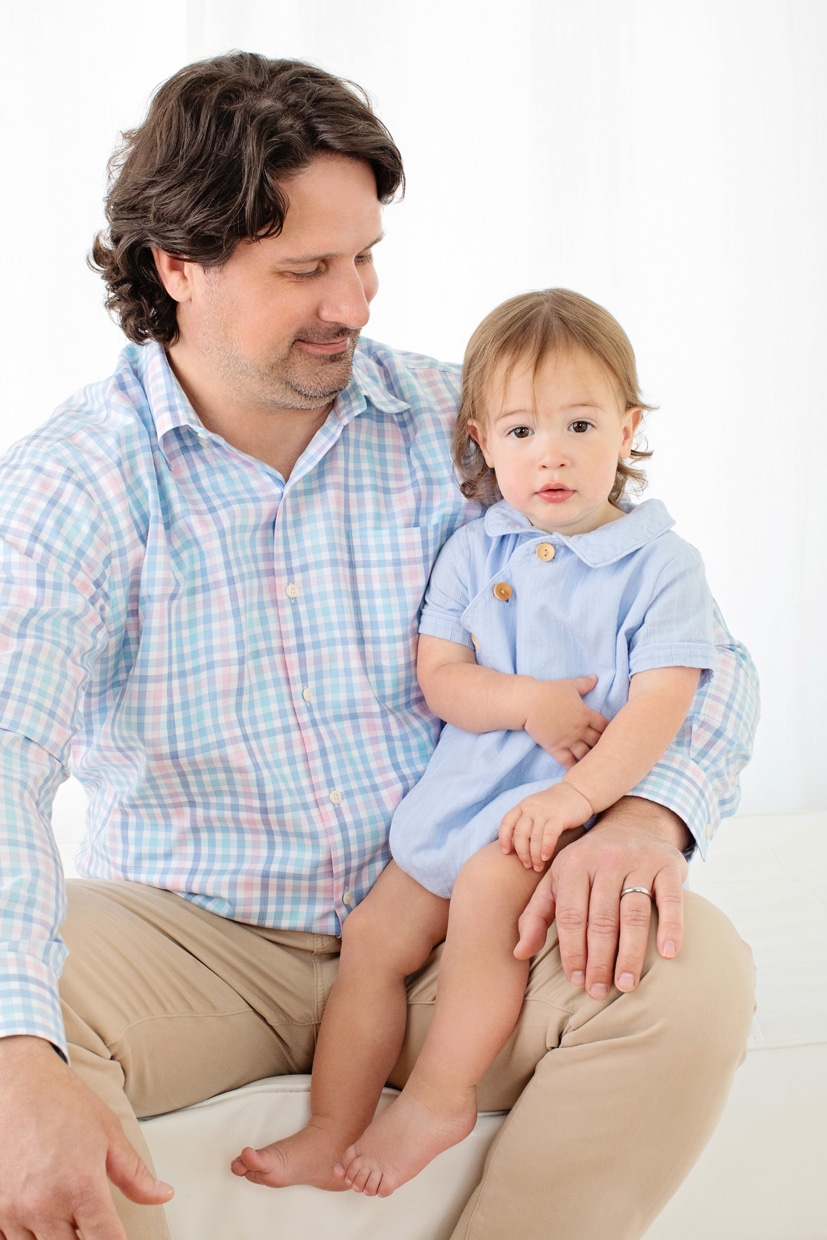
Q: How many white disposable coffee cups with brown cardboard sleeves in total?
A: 0